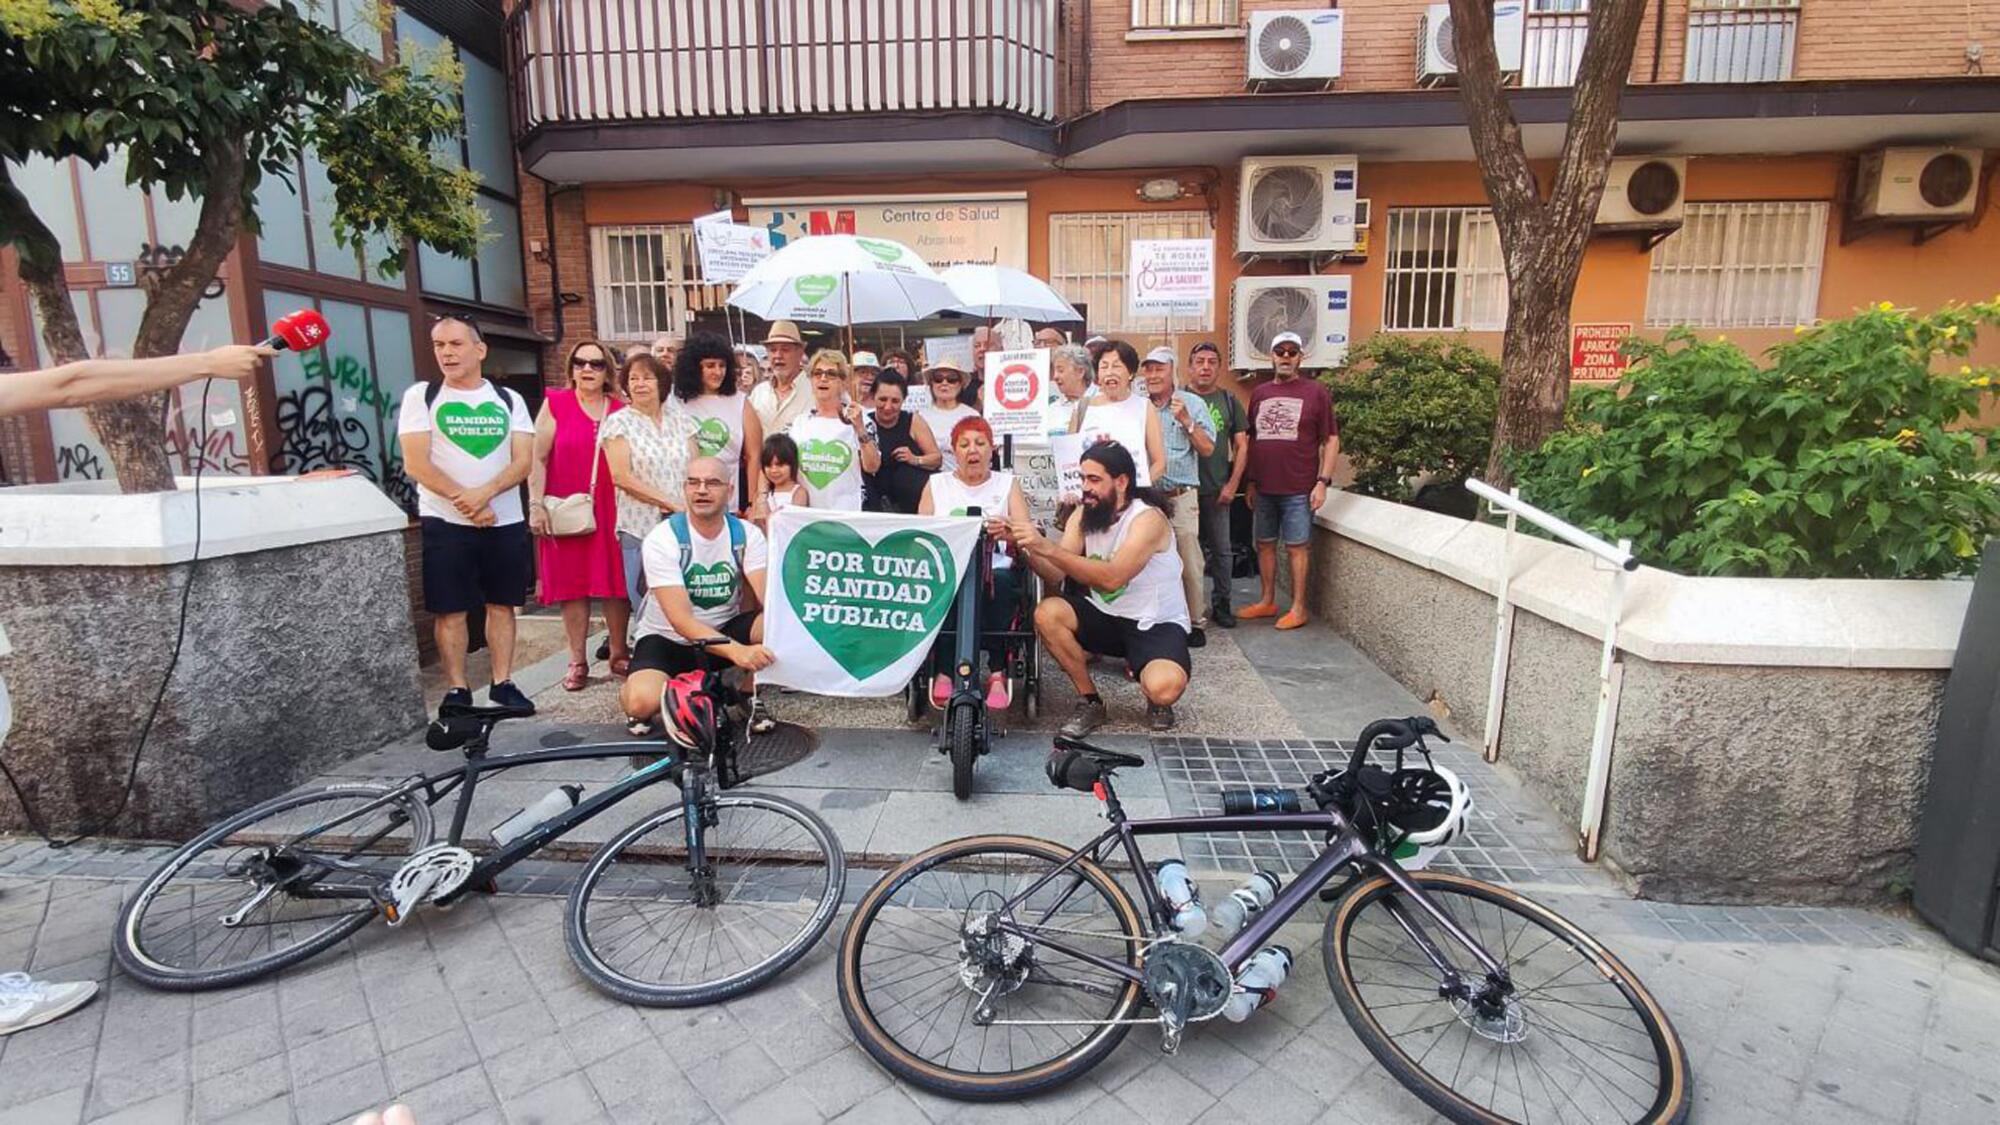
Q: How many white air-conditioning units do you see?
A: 6